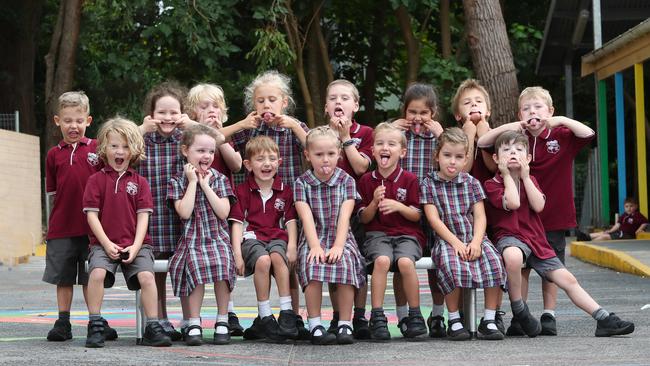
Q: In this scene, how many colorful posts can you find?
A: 3